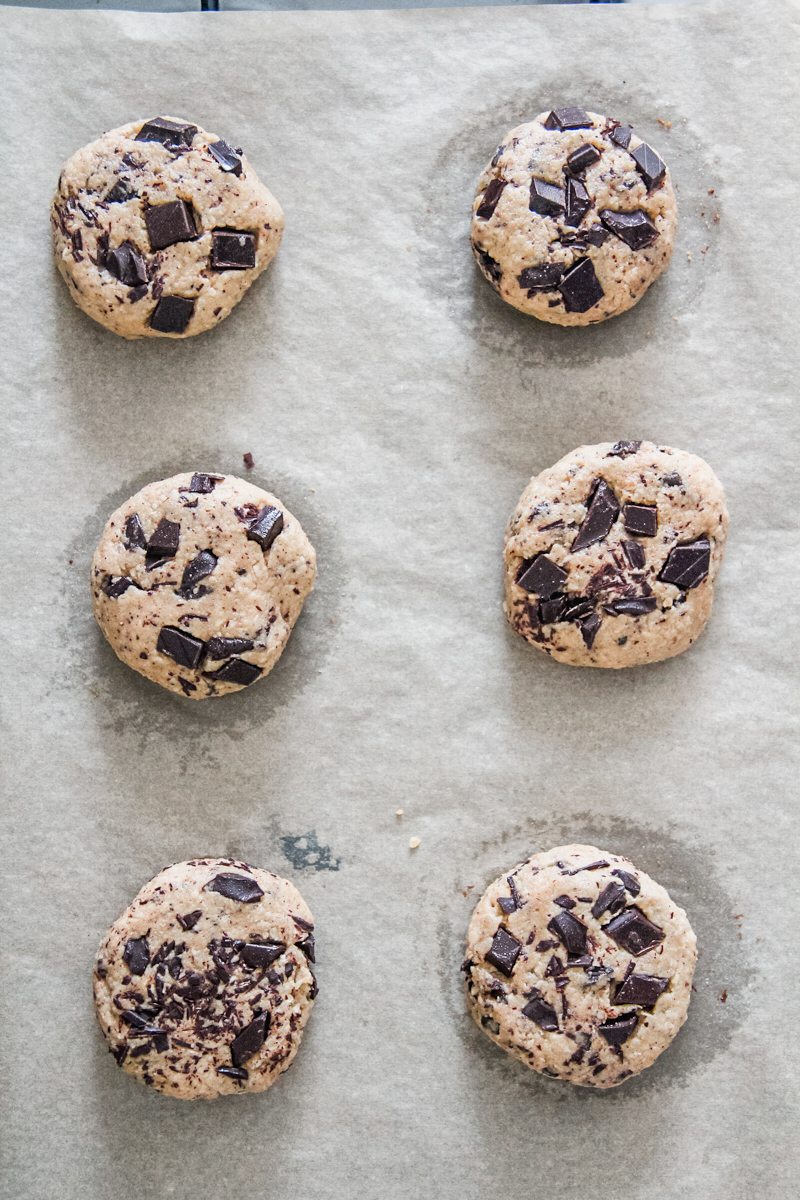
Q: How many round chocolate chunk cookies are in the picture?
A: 6